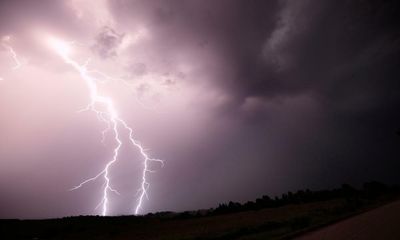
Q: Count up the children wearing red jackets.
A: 0